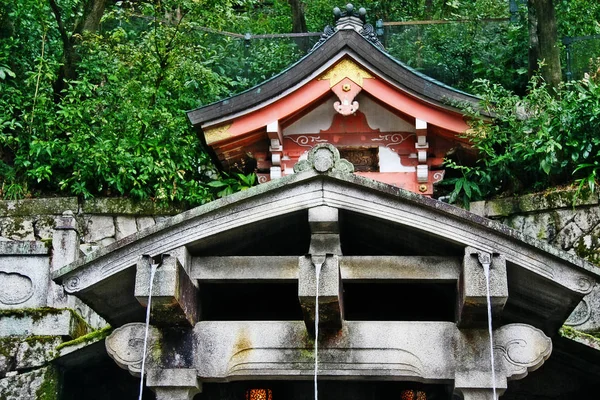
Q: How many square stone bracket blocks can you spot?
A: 3